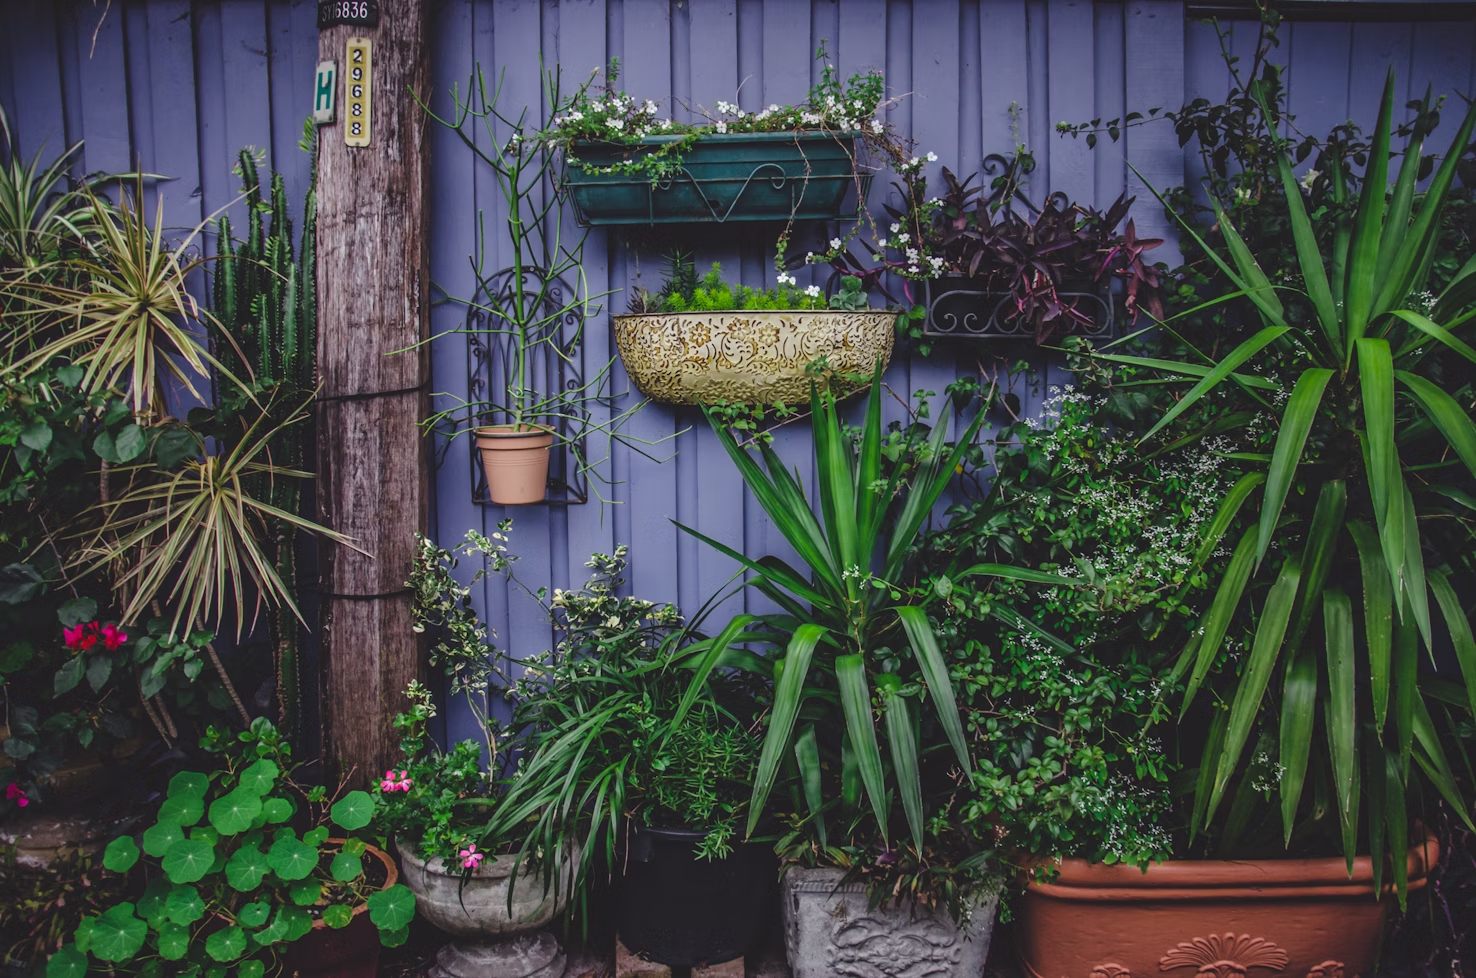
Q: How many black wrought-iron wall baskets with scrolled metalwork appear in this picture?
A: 1